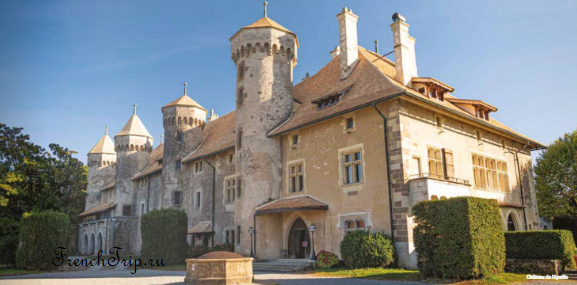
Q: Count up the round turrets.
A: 4